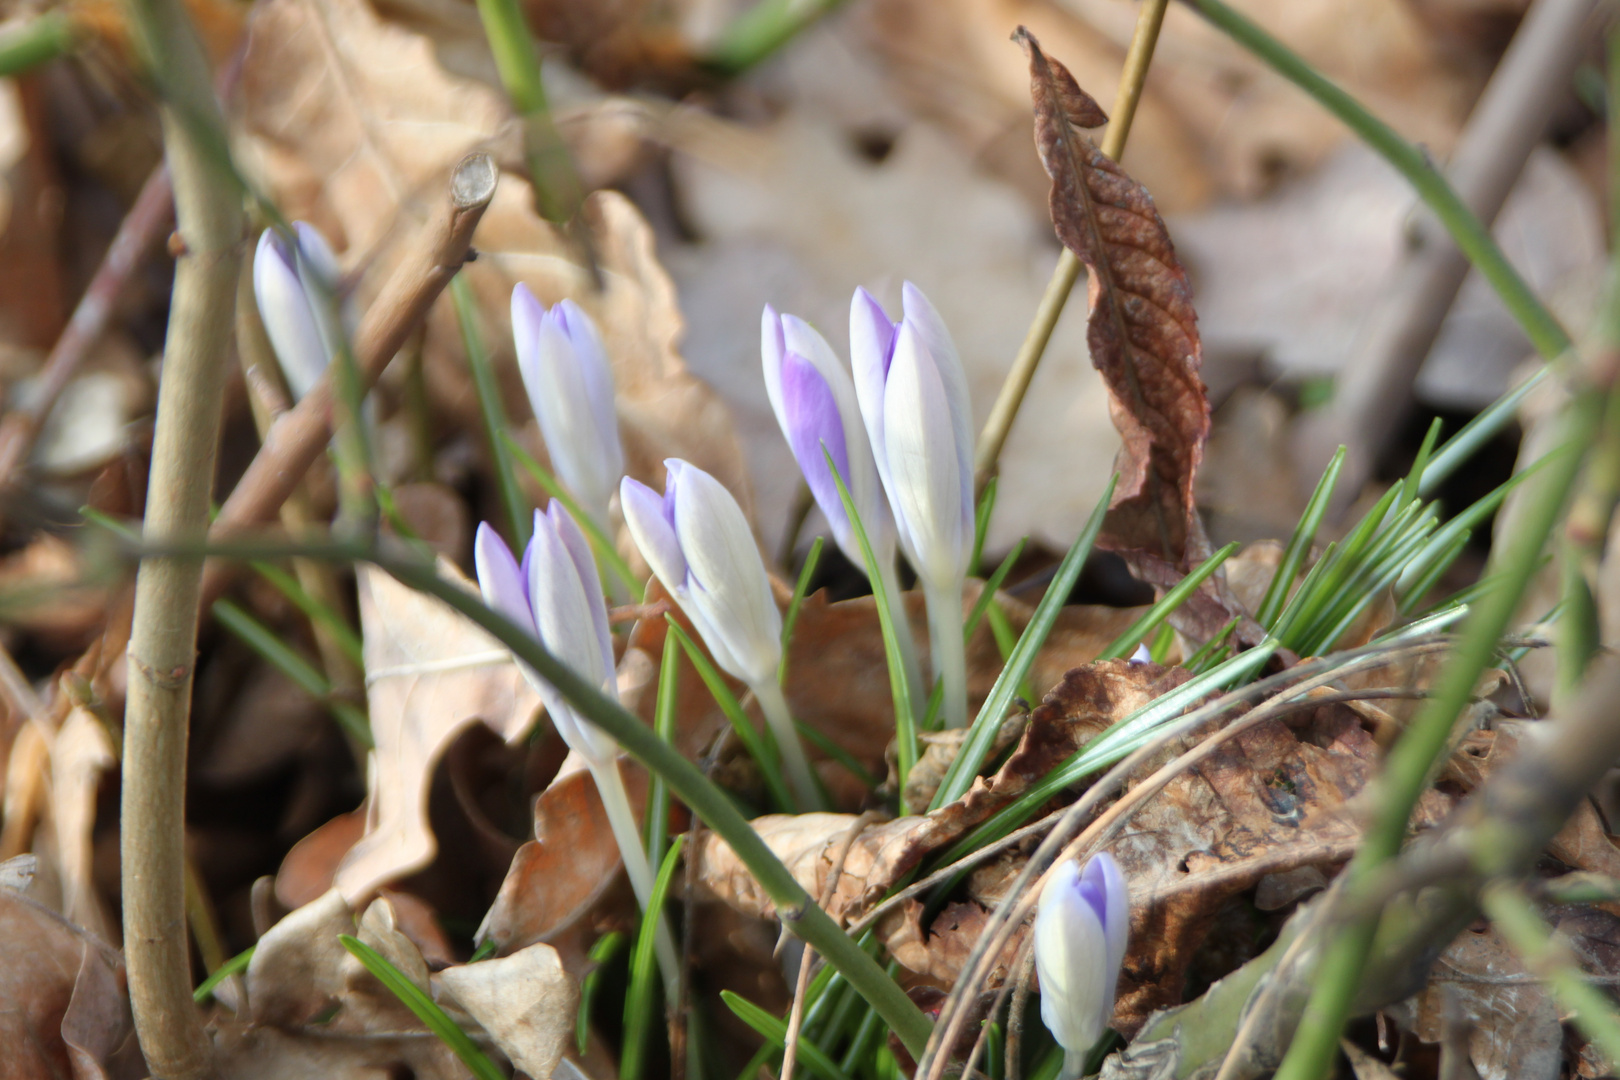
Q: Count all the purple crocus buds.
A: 7